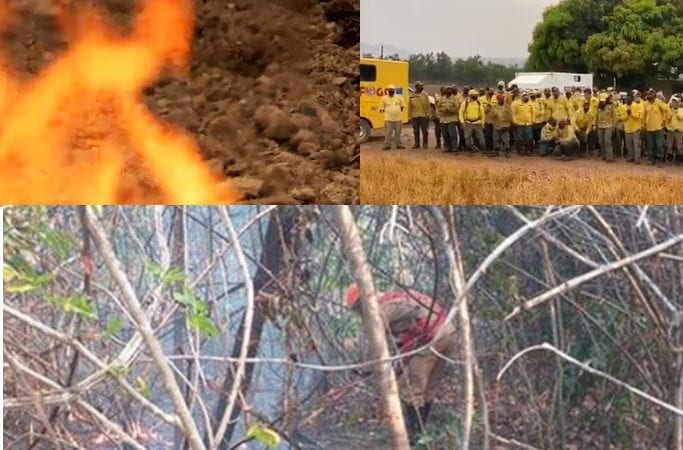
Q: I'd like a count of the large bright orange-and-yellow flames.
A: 1